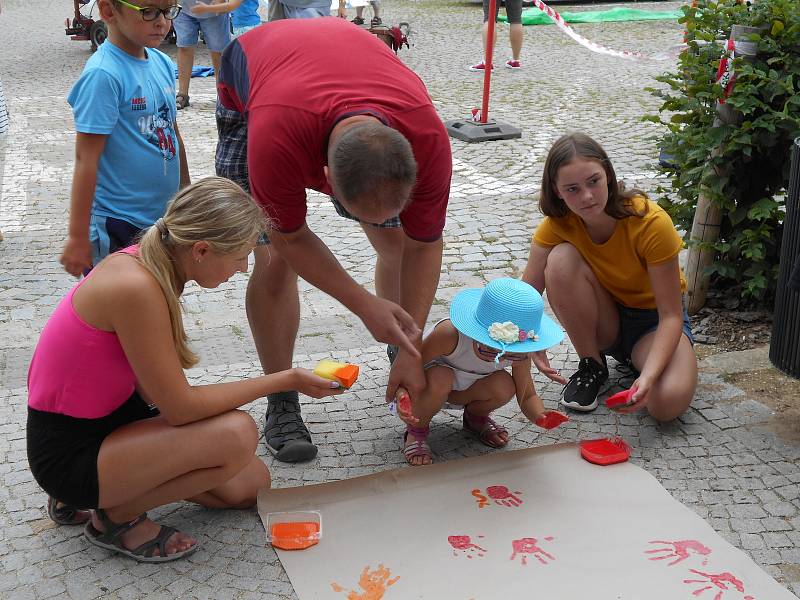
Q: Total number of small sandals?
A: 2